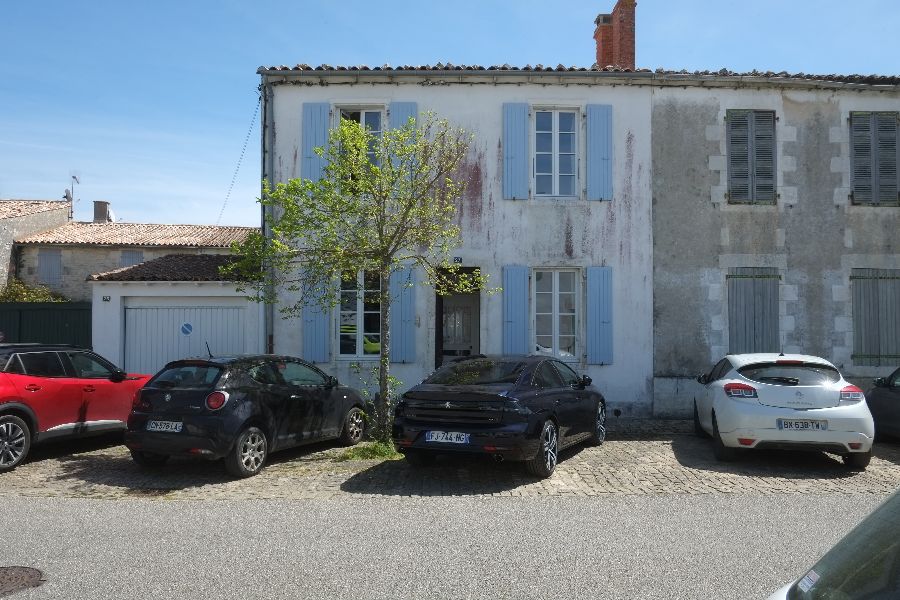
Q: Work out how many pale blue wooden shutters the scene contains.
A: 8